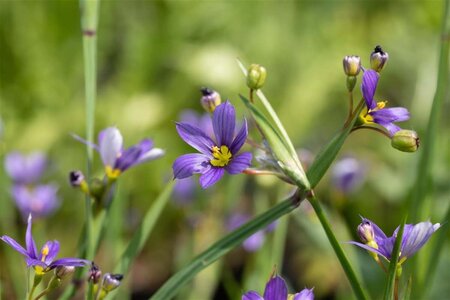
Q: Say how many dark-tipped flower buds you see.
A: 5